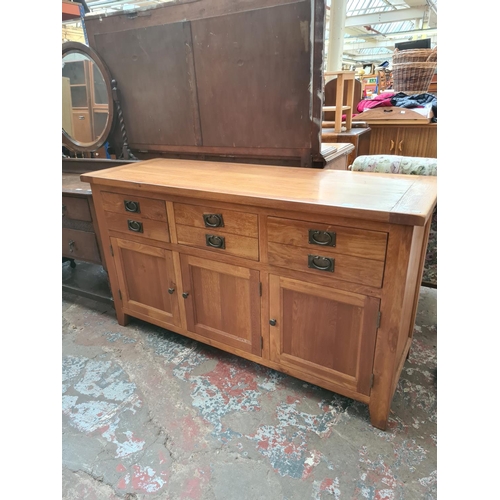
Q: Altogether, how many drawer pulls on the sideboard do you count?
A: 6